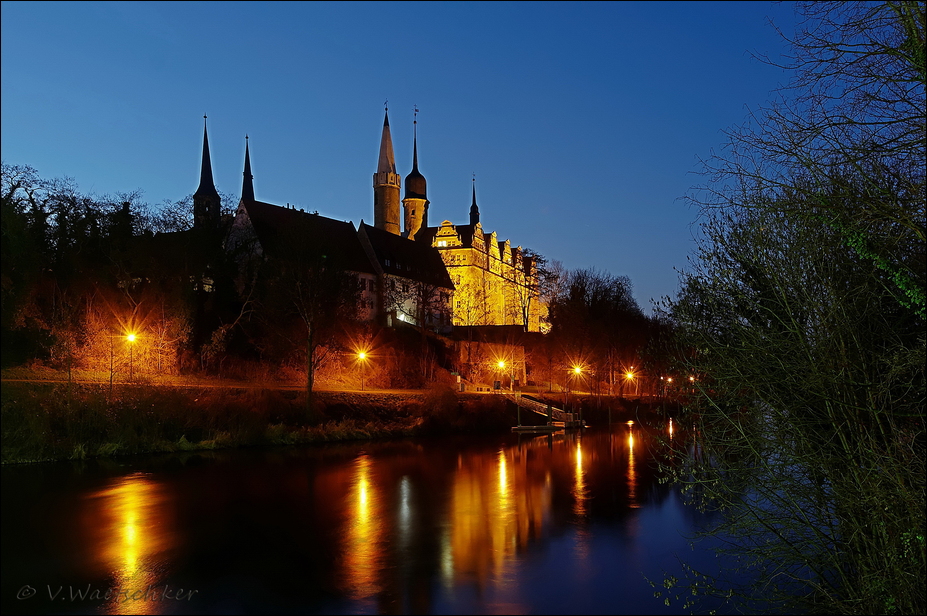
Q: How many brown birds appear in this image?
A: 0